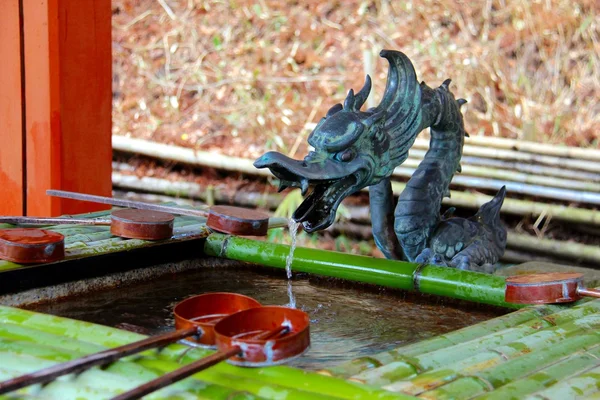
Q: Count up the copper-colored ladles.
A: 6